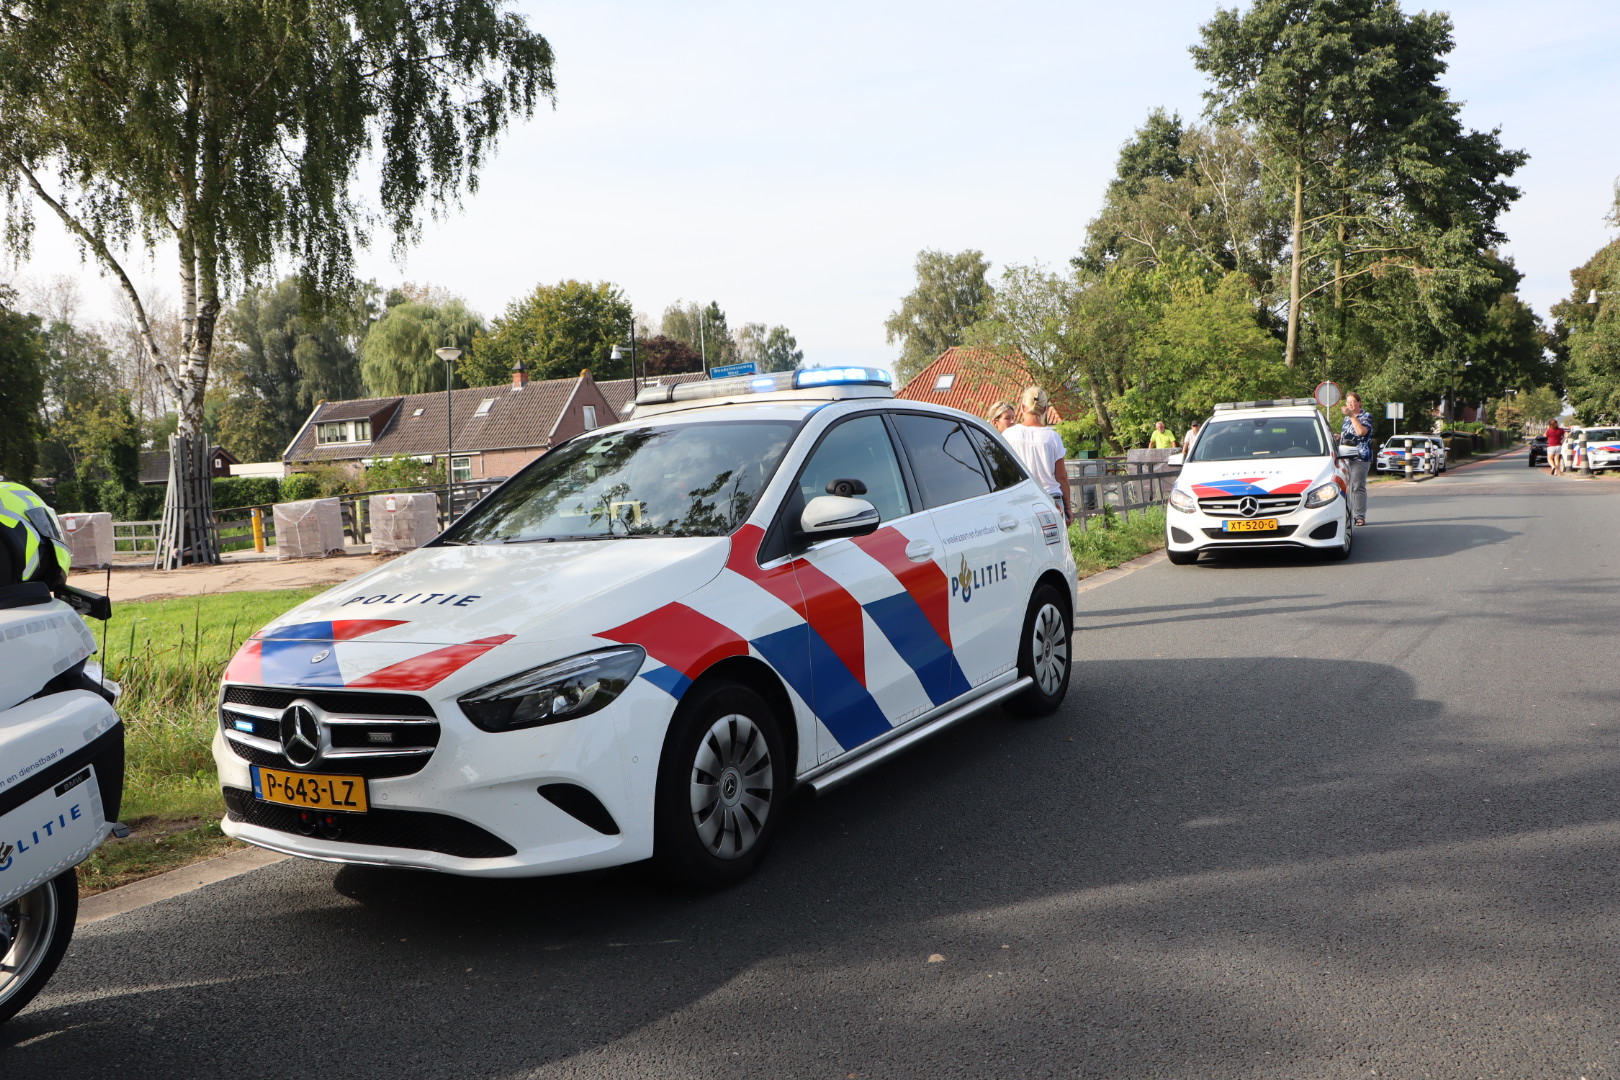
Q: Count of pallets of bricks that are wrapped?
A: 3